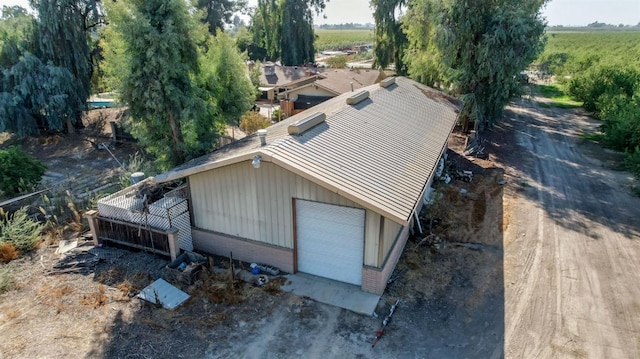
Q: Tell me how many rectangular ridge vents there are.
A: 3